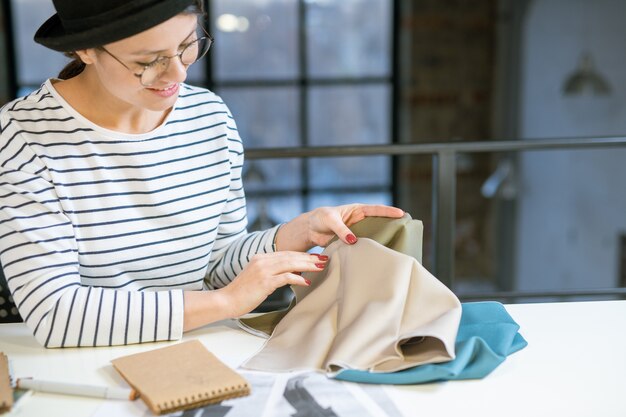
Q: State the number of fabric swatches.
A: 3